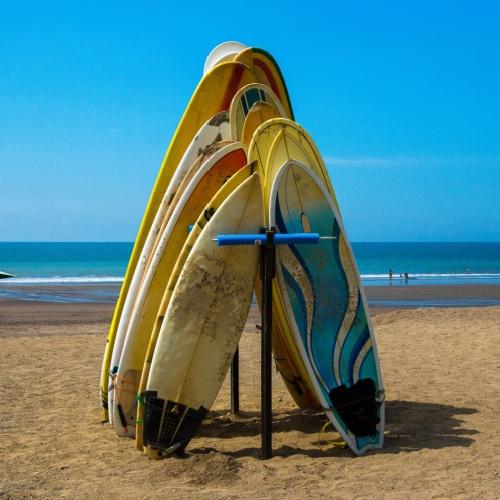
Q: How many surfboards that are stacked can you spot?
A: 13